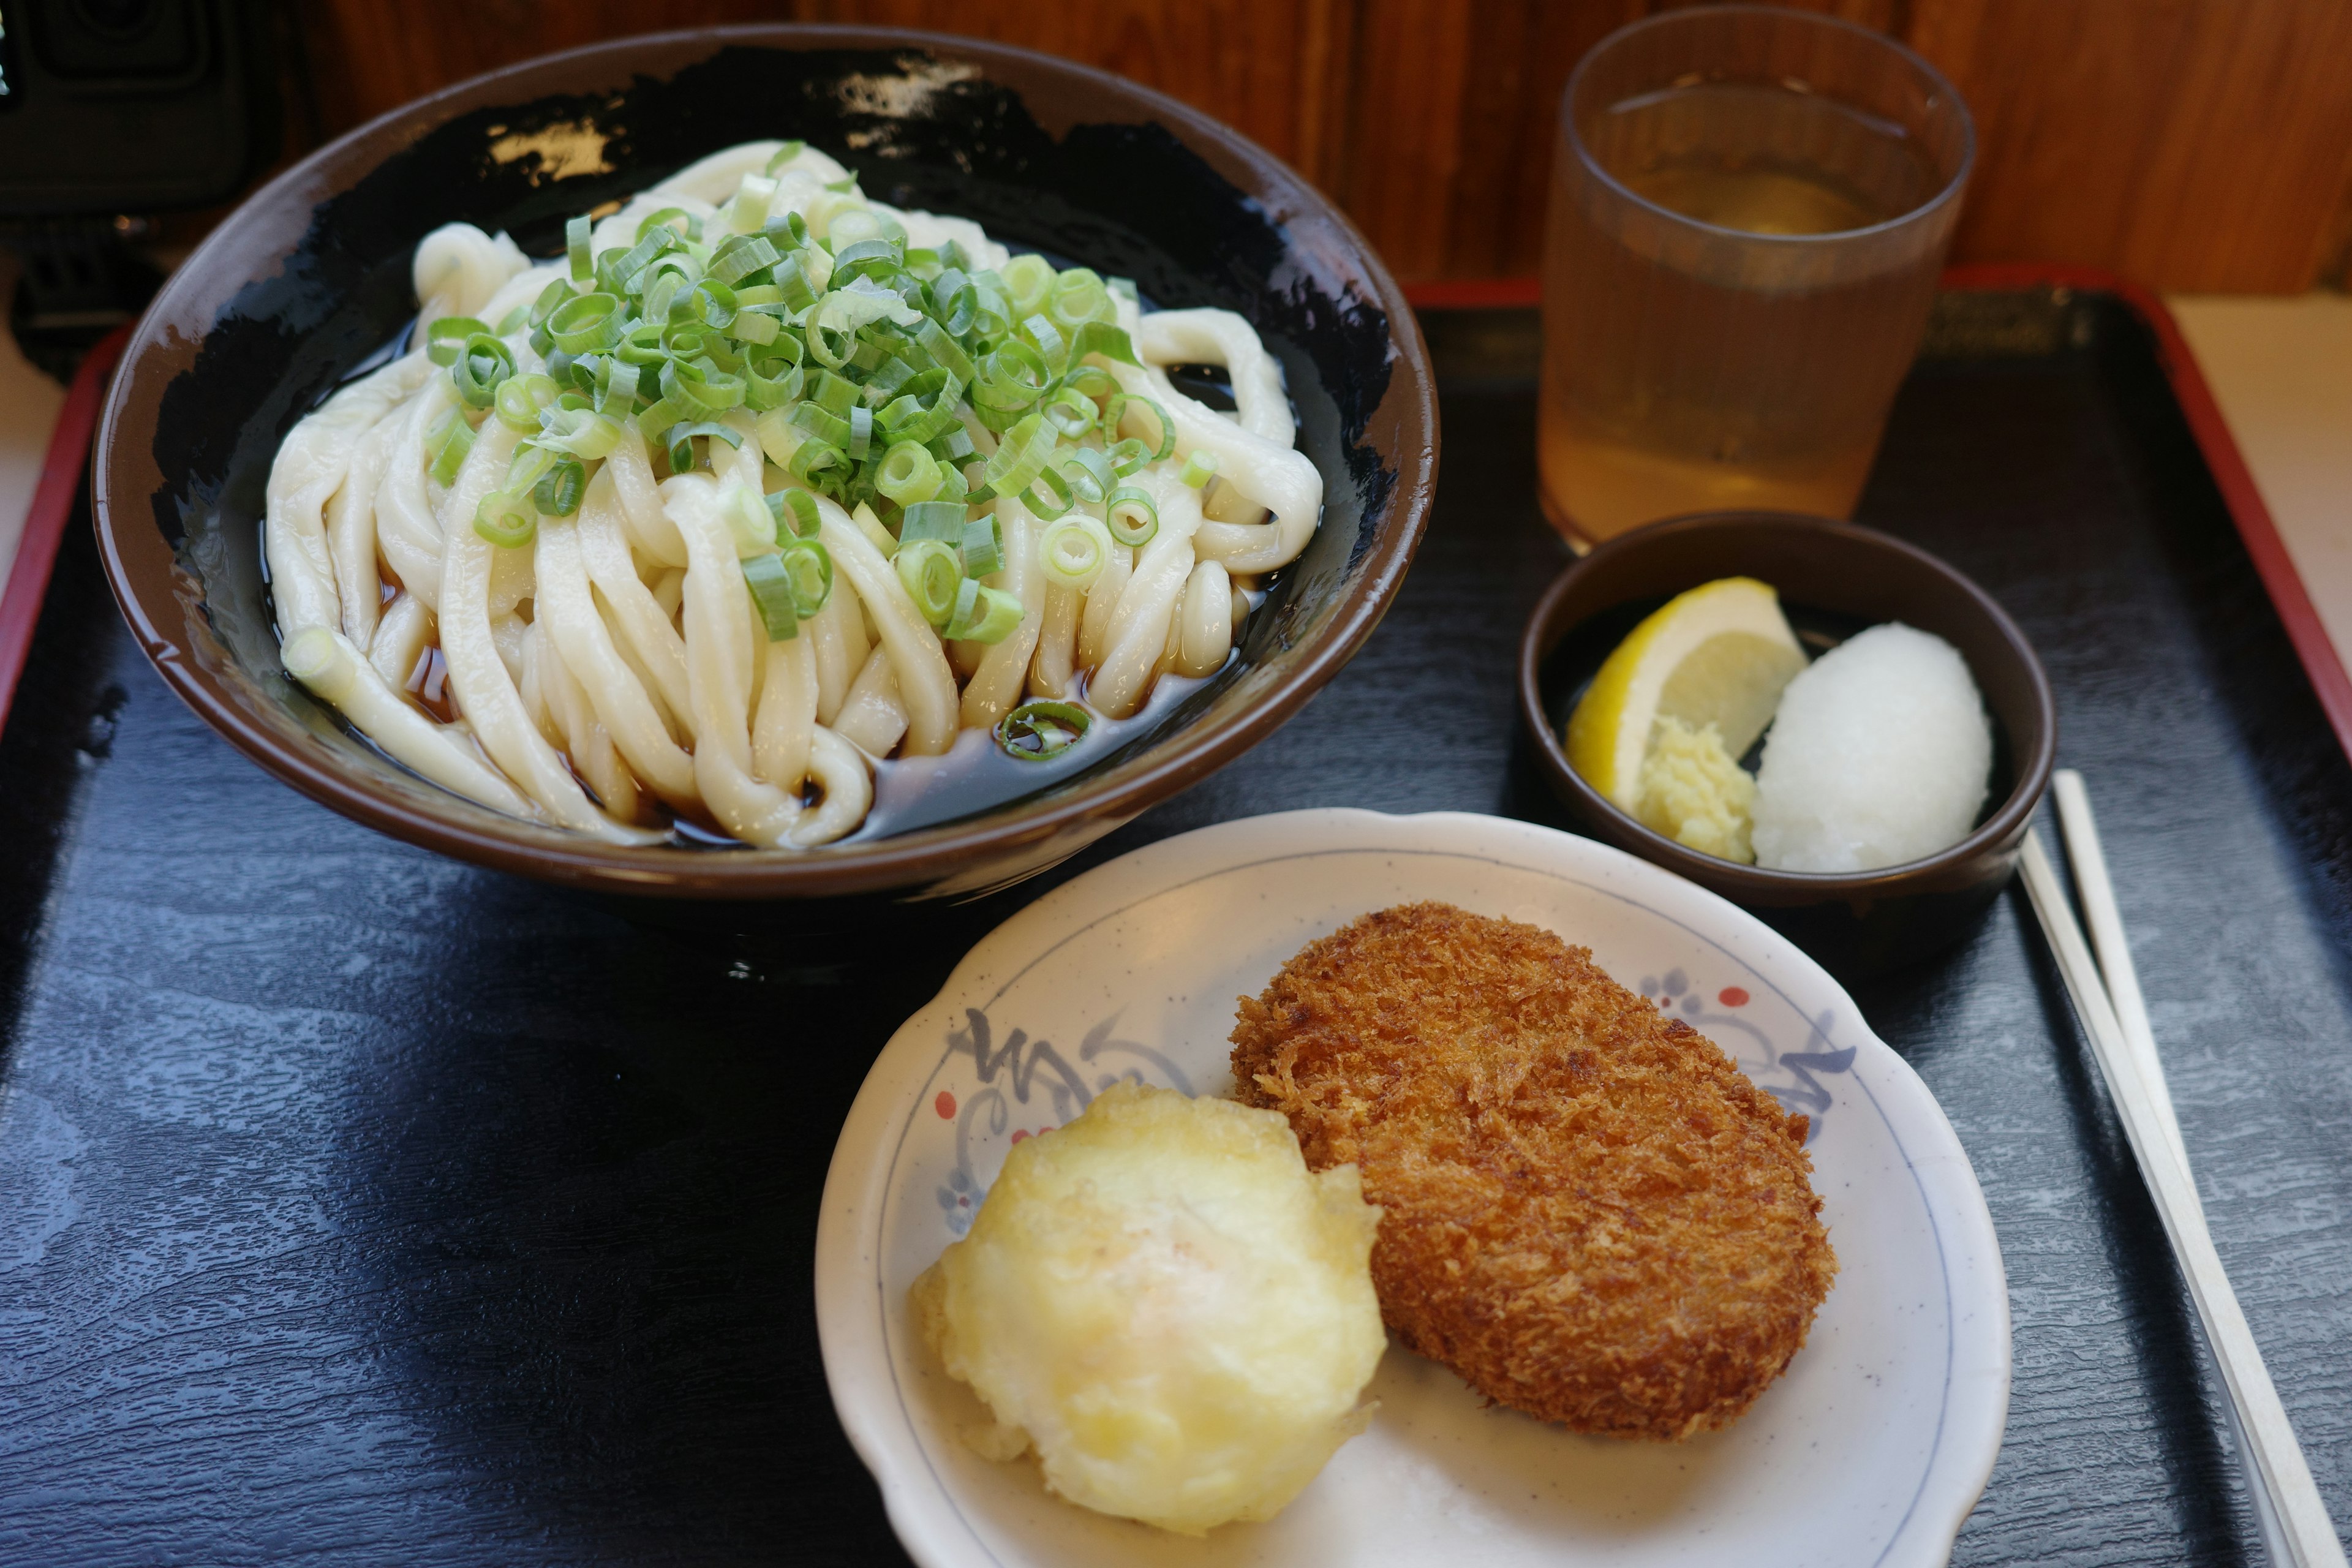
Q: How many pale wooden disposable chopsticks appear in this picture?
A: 2